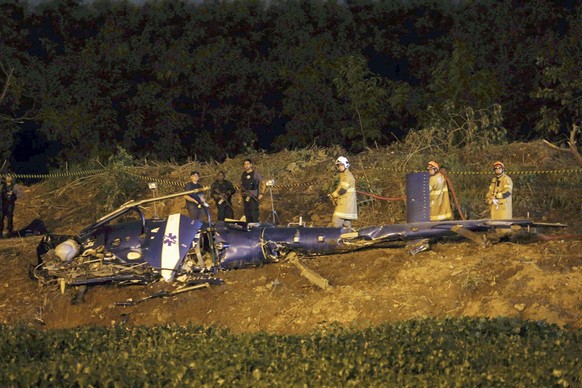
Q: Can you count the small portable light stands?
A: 2